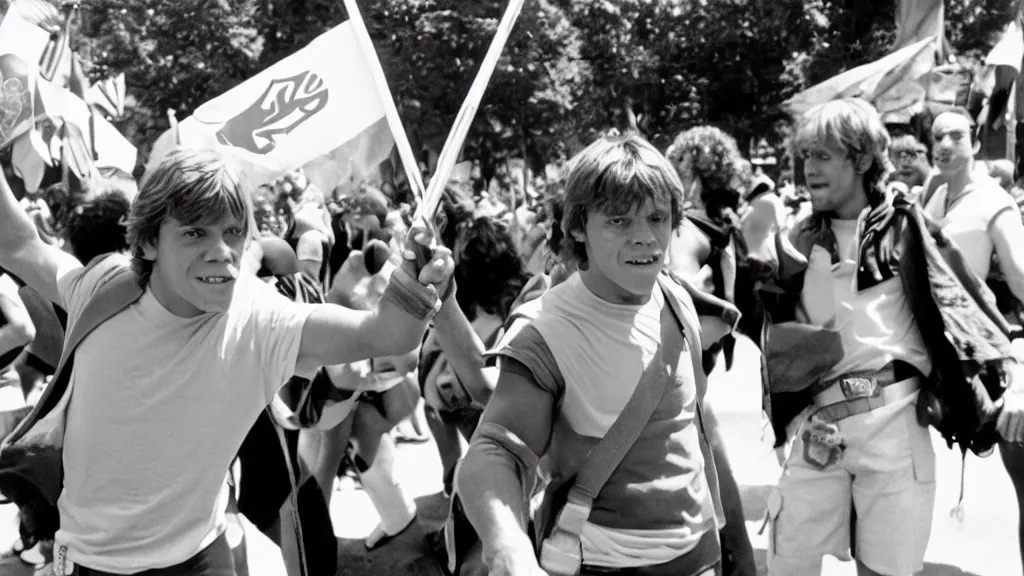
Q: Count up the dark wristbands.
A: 1